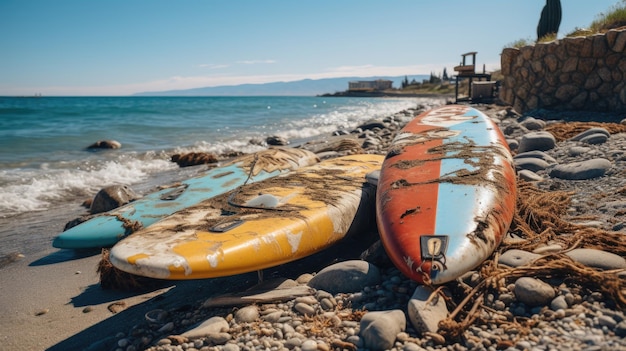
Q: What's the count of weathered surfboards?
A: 3